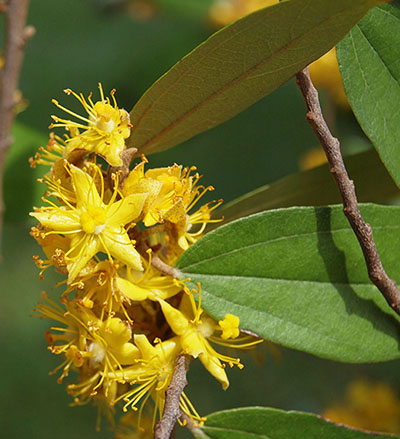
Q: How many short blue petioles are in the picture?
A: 0